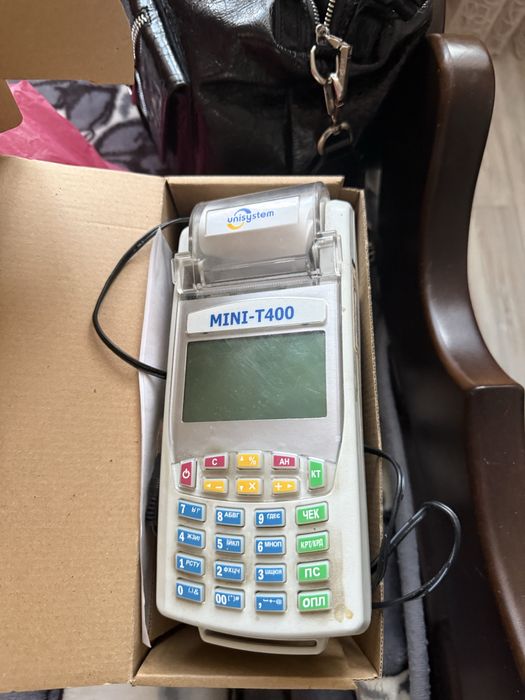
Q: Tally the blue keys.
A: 12